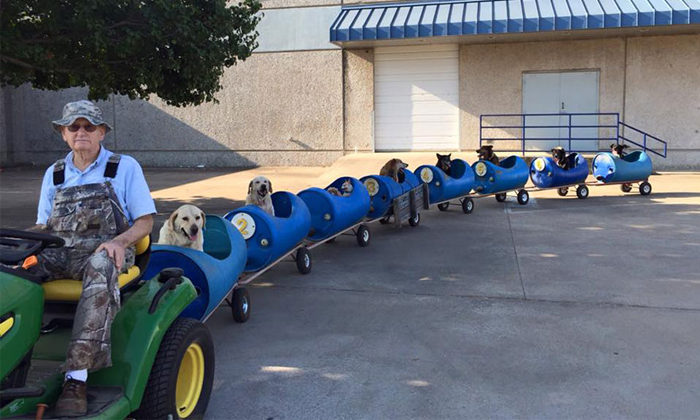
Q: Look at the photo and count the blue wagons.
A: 8